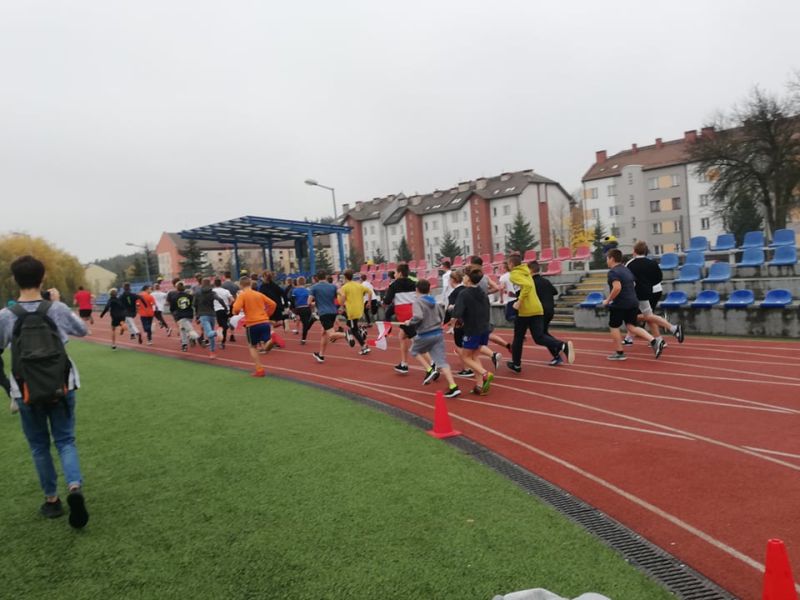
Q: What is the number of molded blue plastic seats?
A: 15